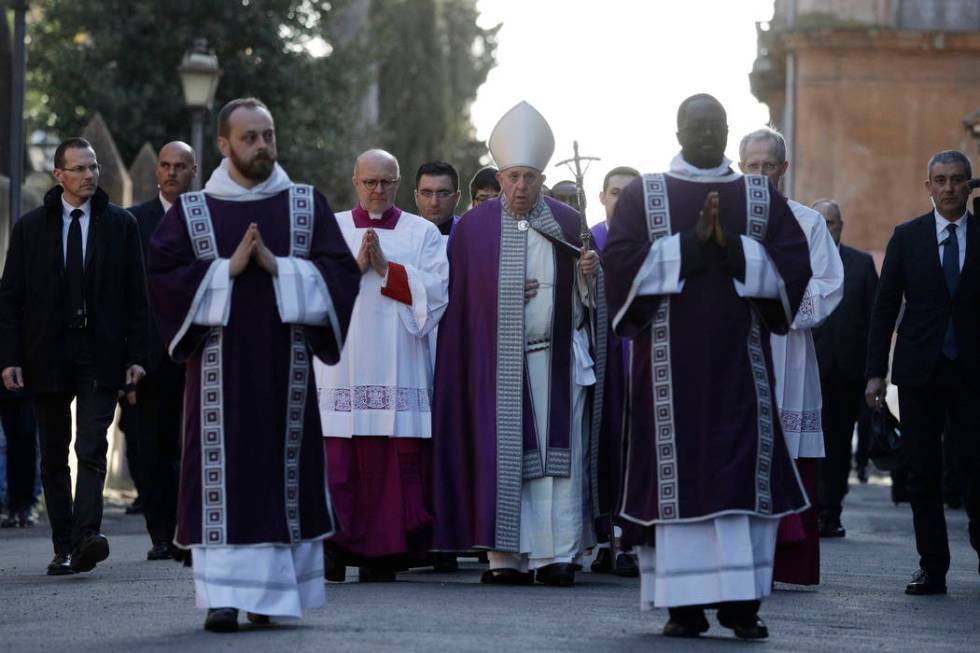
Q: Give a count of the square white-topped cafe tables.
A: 0